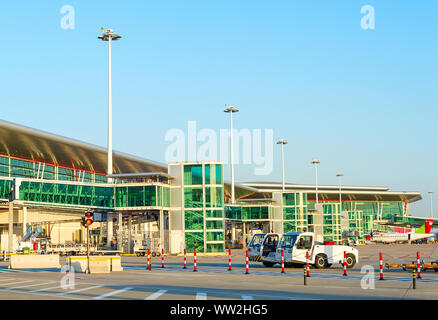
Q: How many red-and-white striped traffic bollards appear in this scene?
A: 11